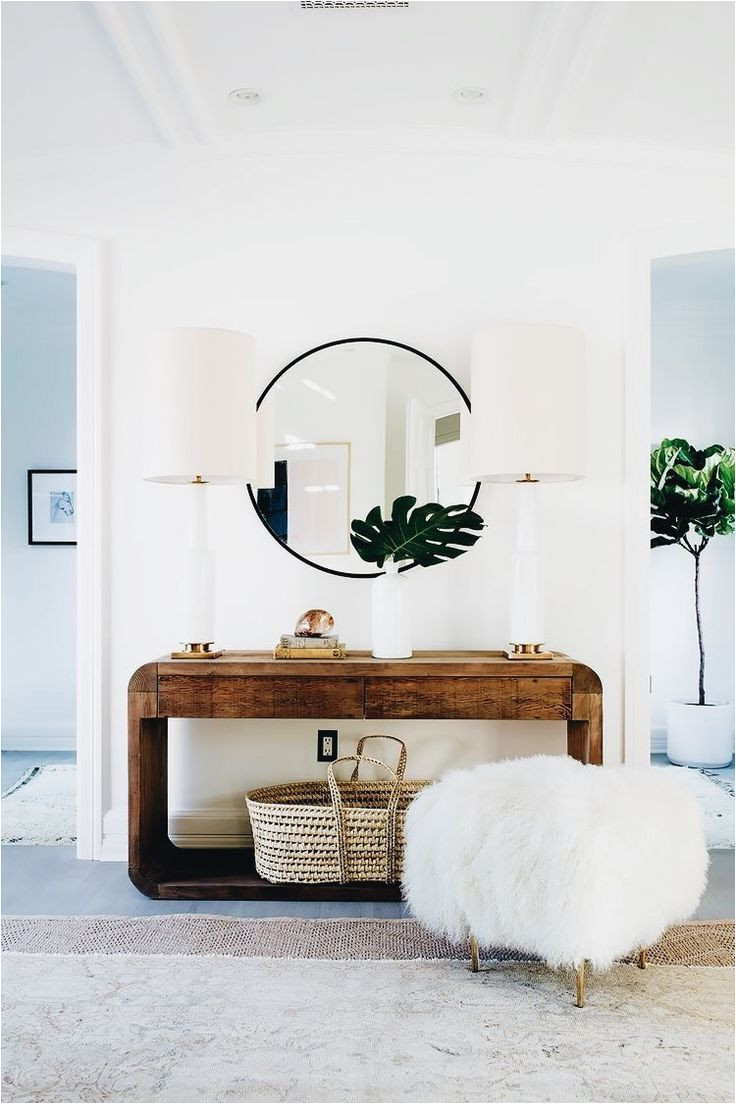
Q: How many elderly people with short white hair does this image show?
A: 0